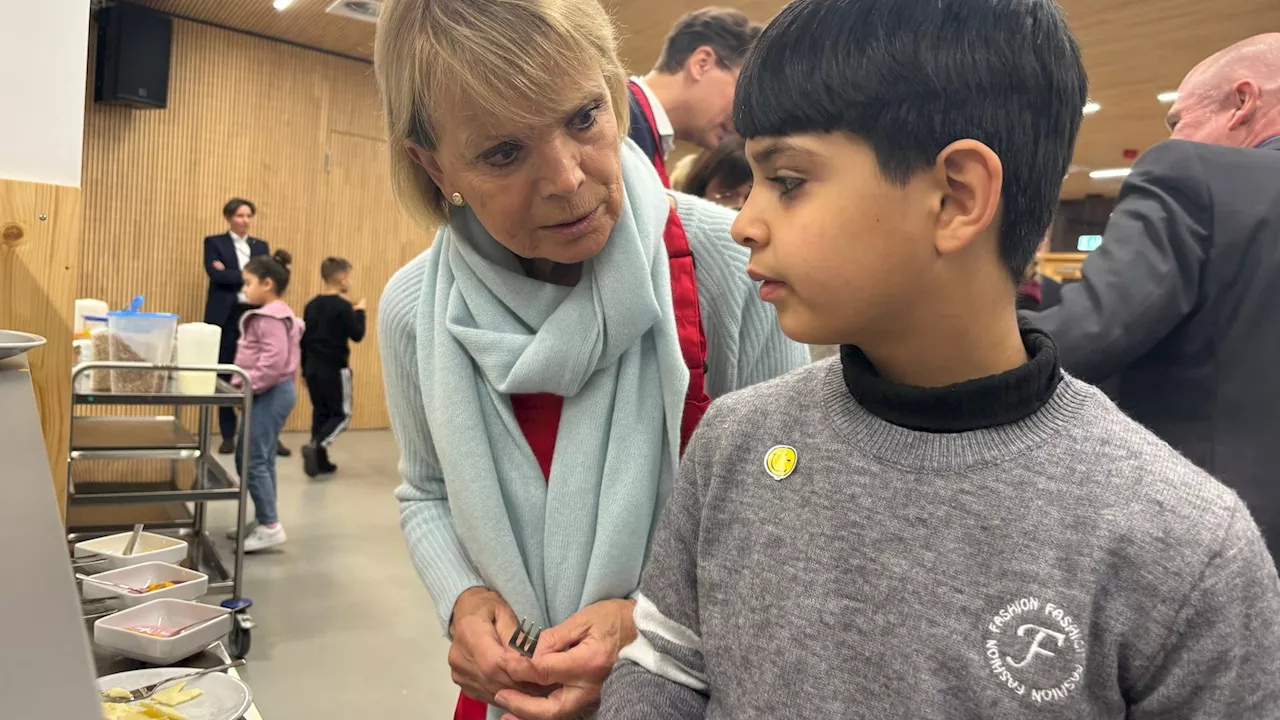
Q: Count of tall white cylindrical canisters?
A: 2